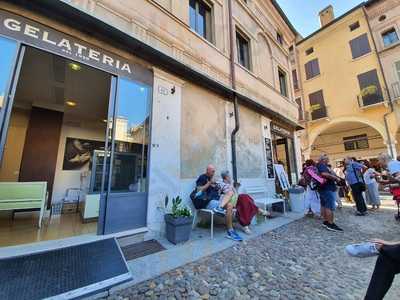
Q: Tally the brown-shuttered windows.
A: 4